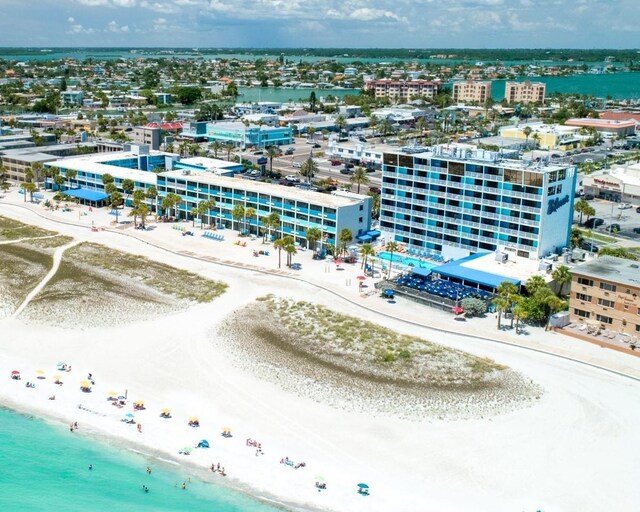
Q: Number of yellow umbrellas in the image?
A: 8